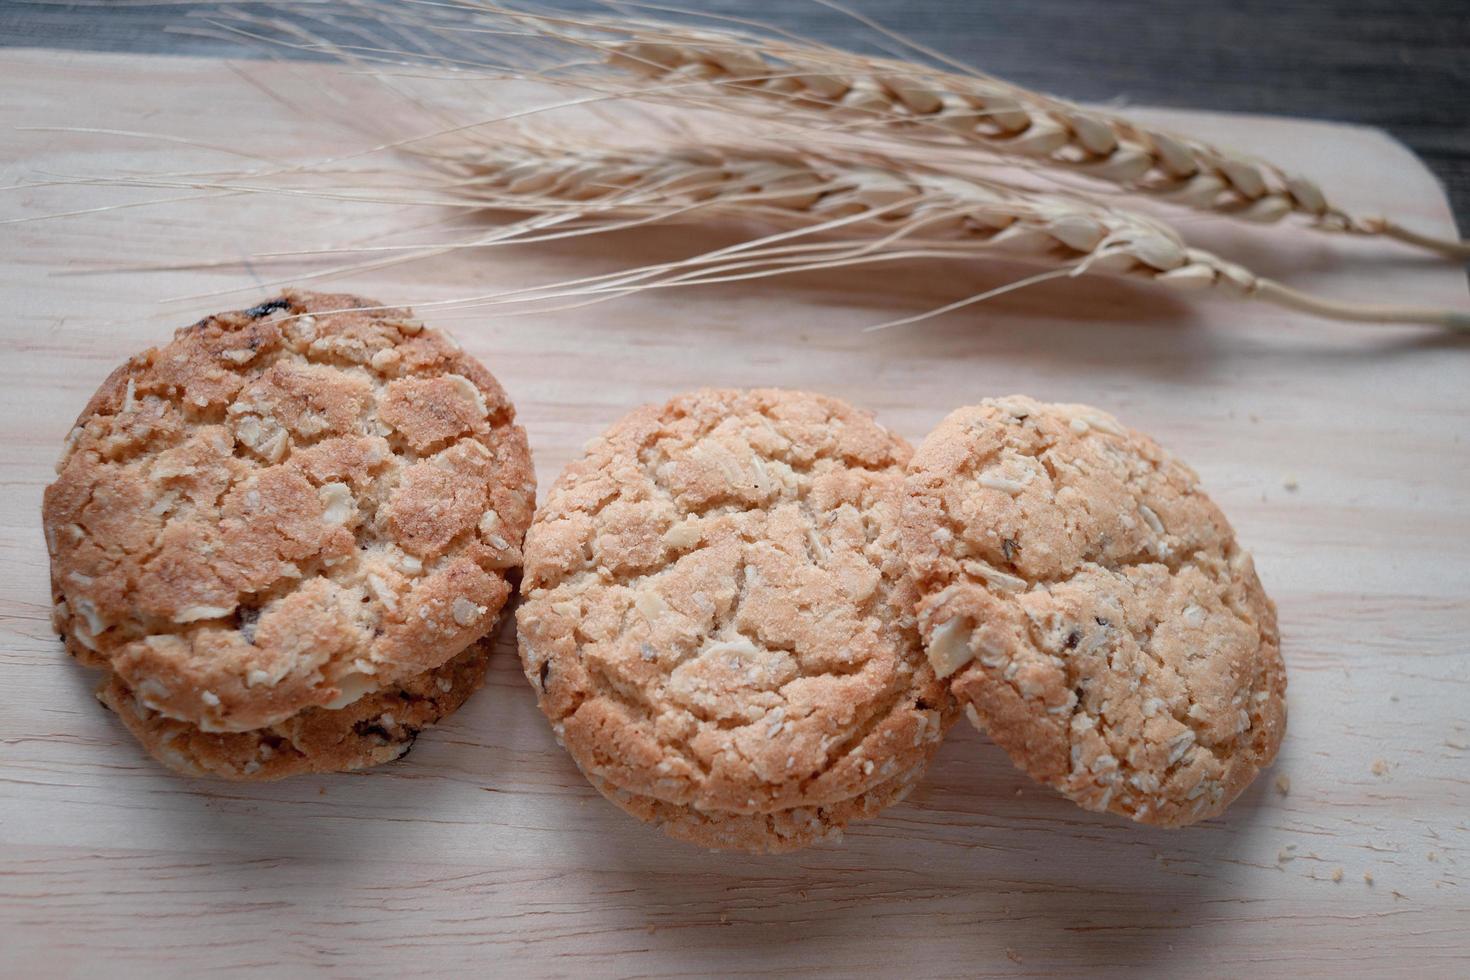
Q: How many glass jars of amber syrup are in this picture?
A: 0